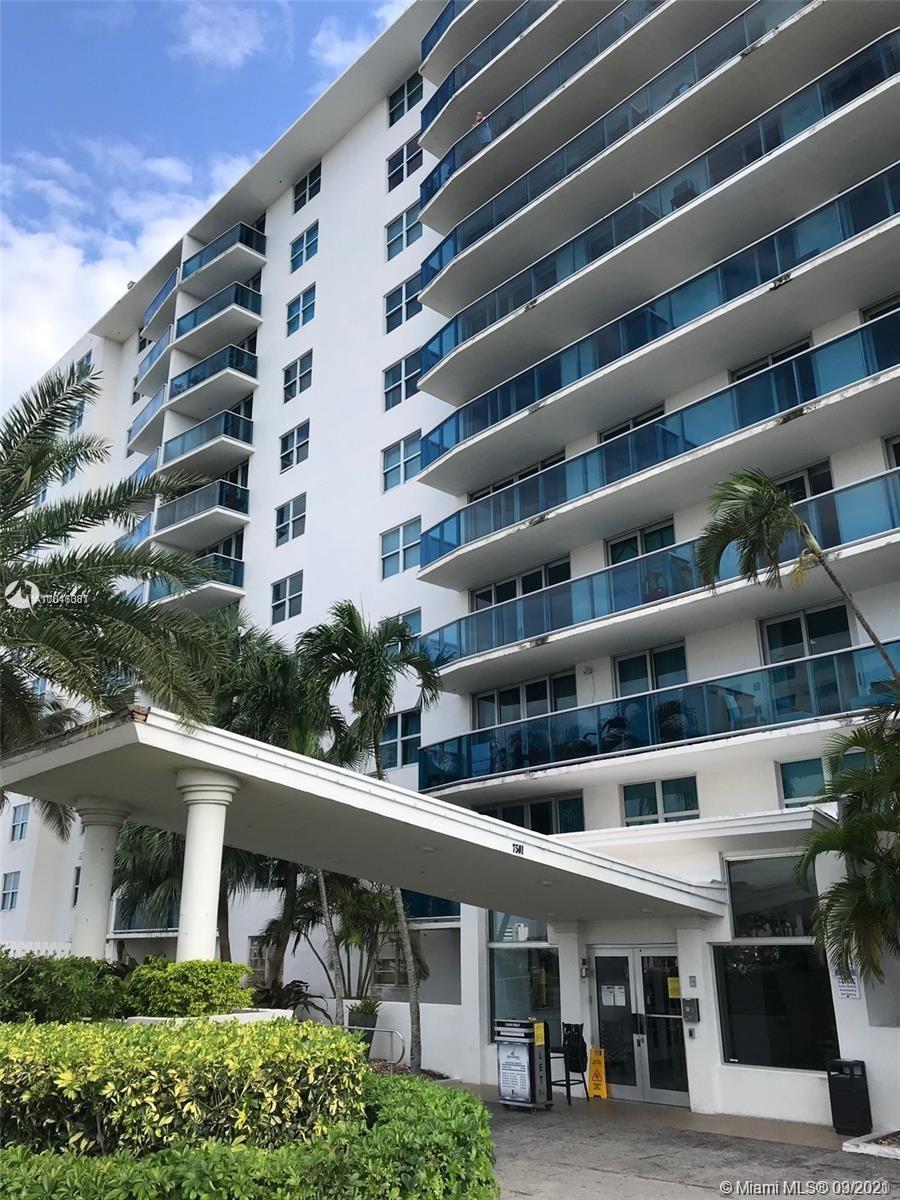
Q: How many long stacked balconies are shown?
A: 9